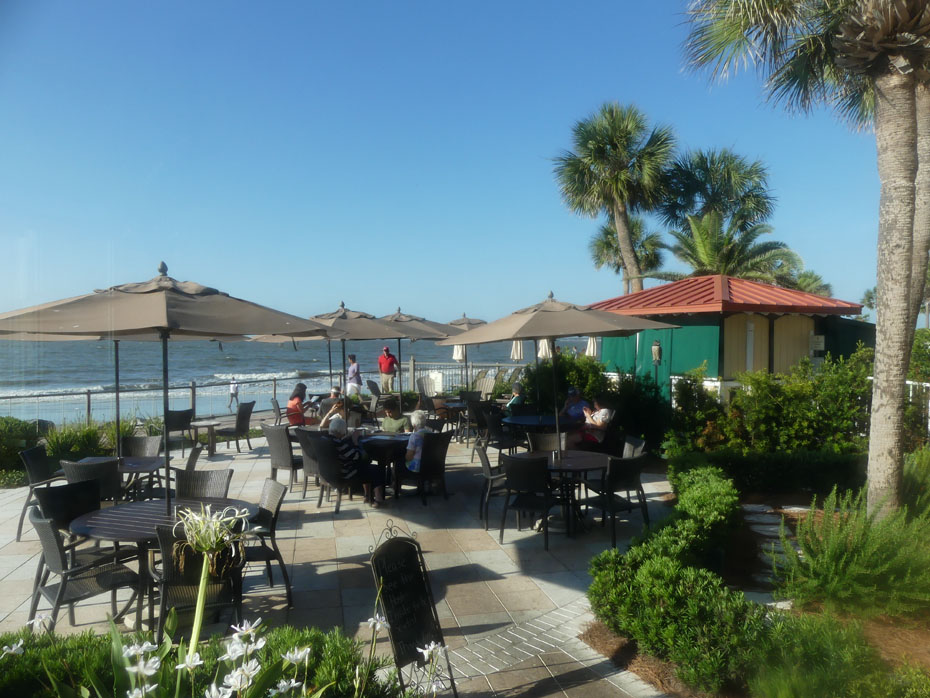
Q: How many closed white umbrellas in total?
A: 4